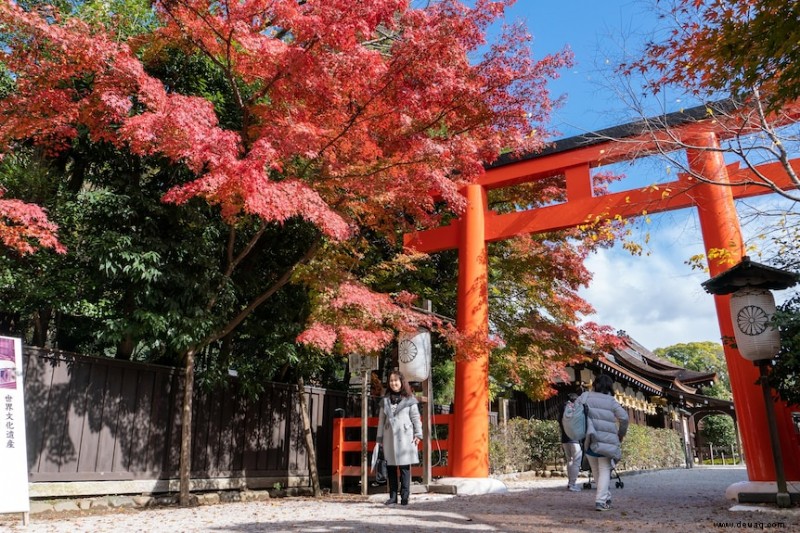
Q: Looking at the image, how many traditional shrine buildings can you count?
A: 1